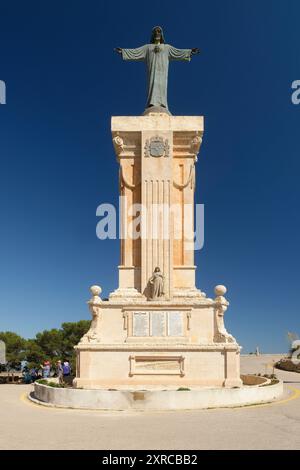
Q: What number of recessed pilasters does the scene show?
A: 2